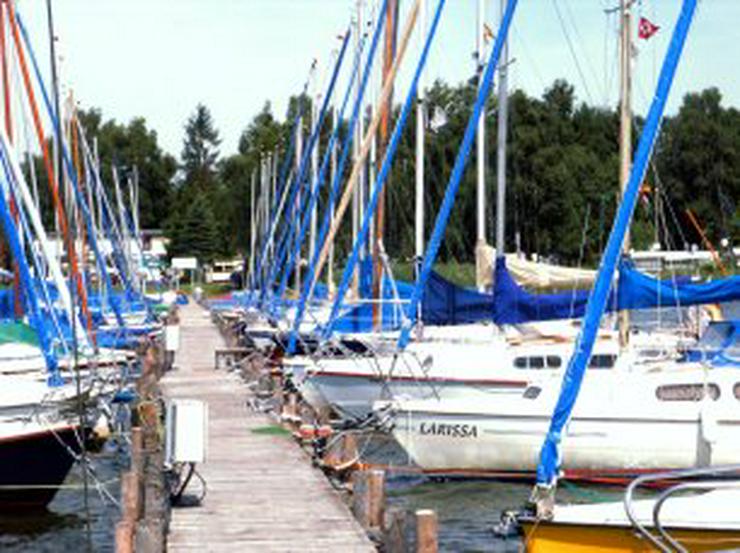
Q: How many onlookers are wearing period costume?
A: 0